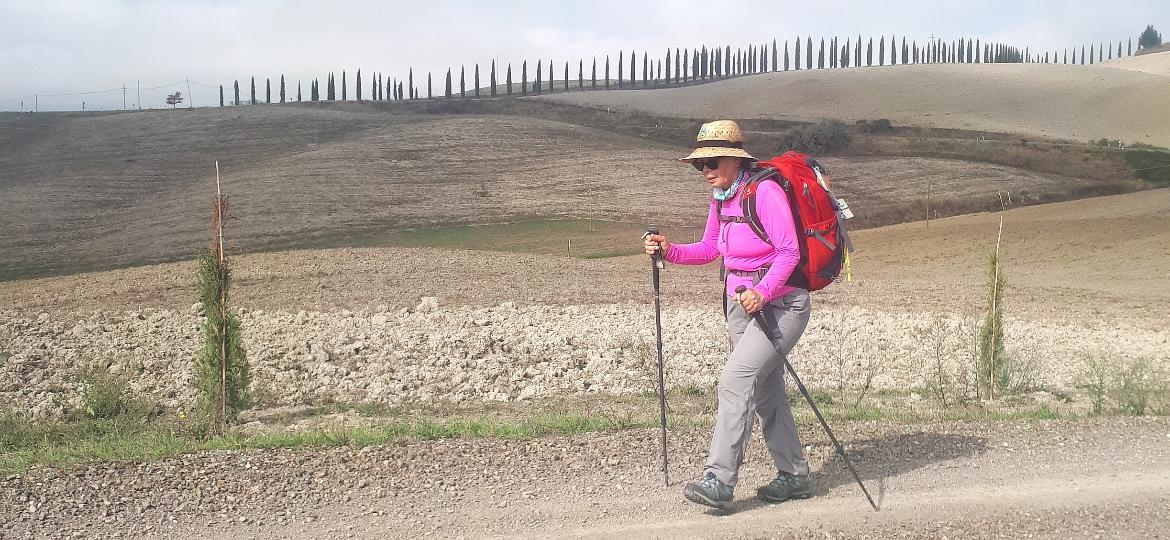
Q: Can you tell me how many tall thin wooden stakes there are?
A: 2